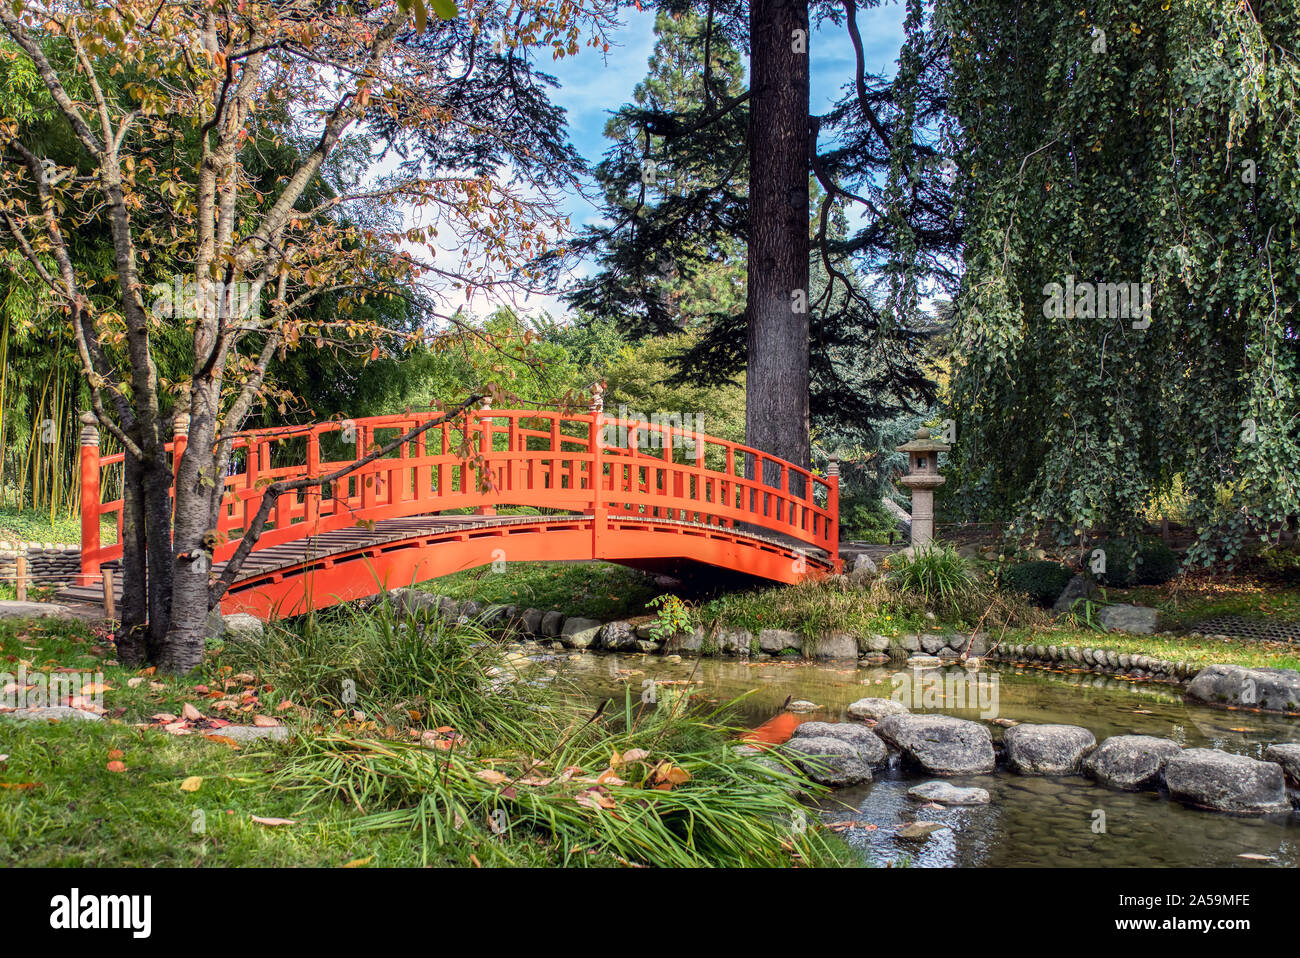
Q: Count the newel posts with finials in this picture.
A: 5